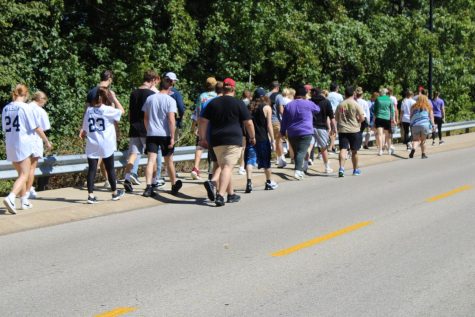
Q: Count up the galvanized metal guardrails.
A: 1